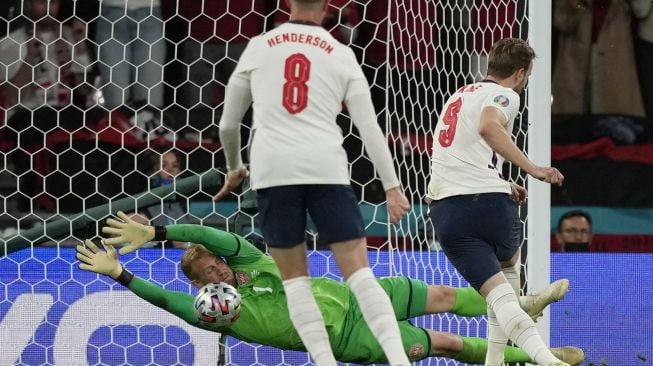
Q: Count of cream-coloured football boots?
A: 2